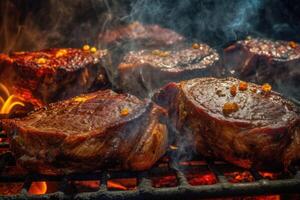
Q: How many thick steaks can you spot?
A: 6